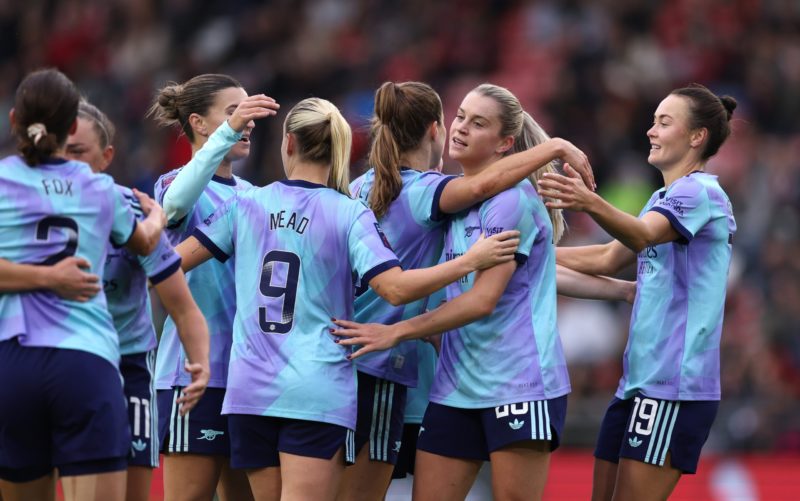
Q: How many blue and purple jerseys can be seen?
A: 7